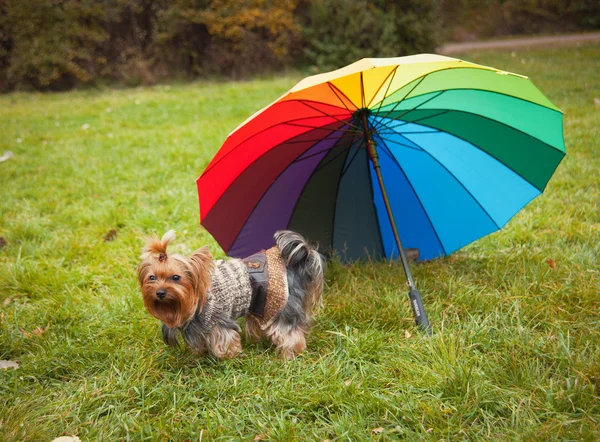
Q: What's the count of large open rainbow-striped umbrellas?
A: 1